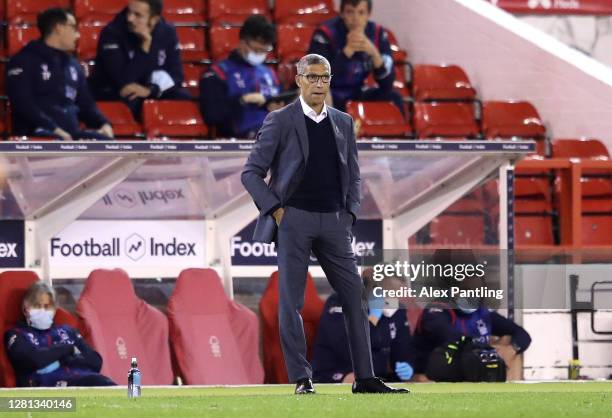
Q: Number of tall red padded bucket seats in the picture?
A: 4